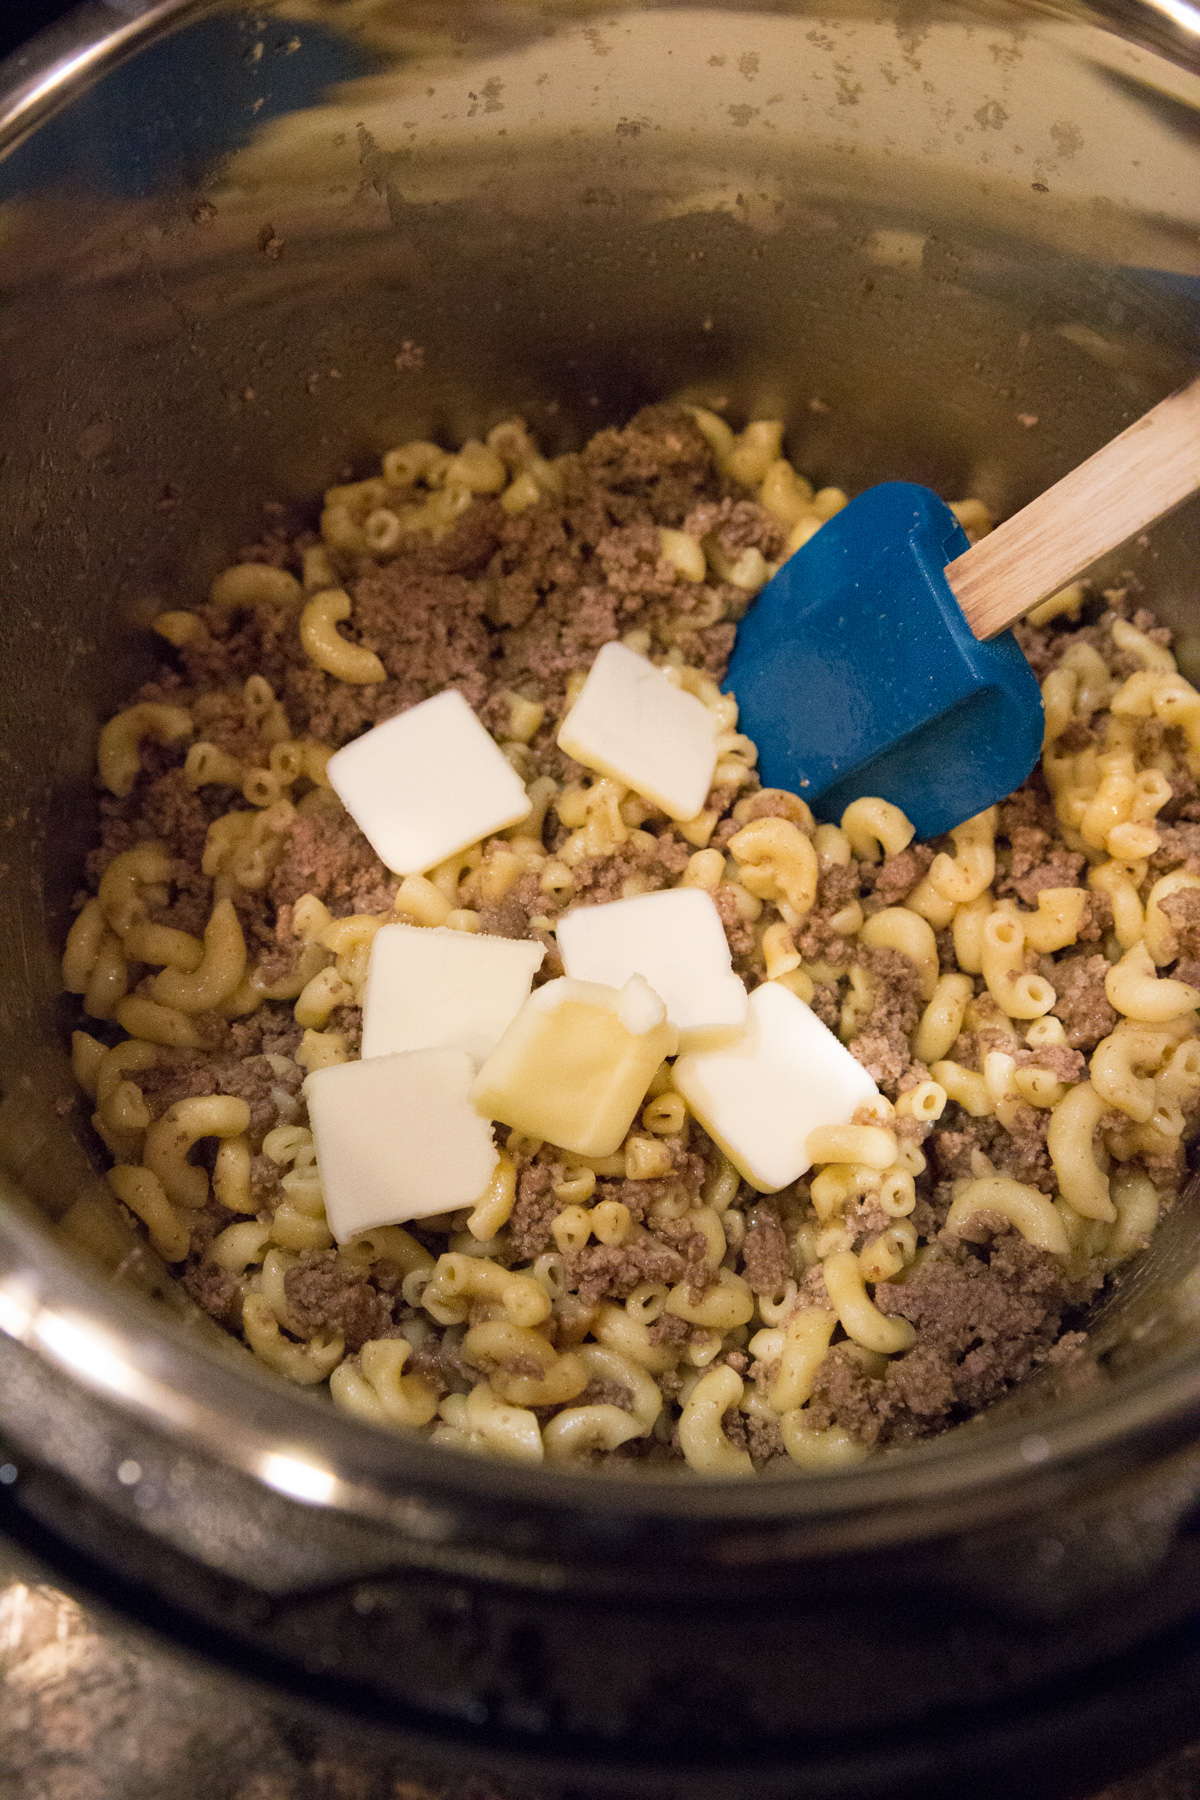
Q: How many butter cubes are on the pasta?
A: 7